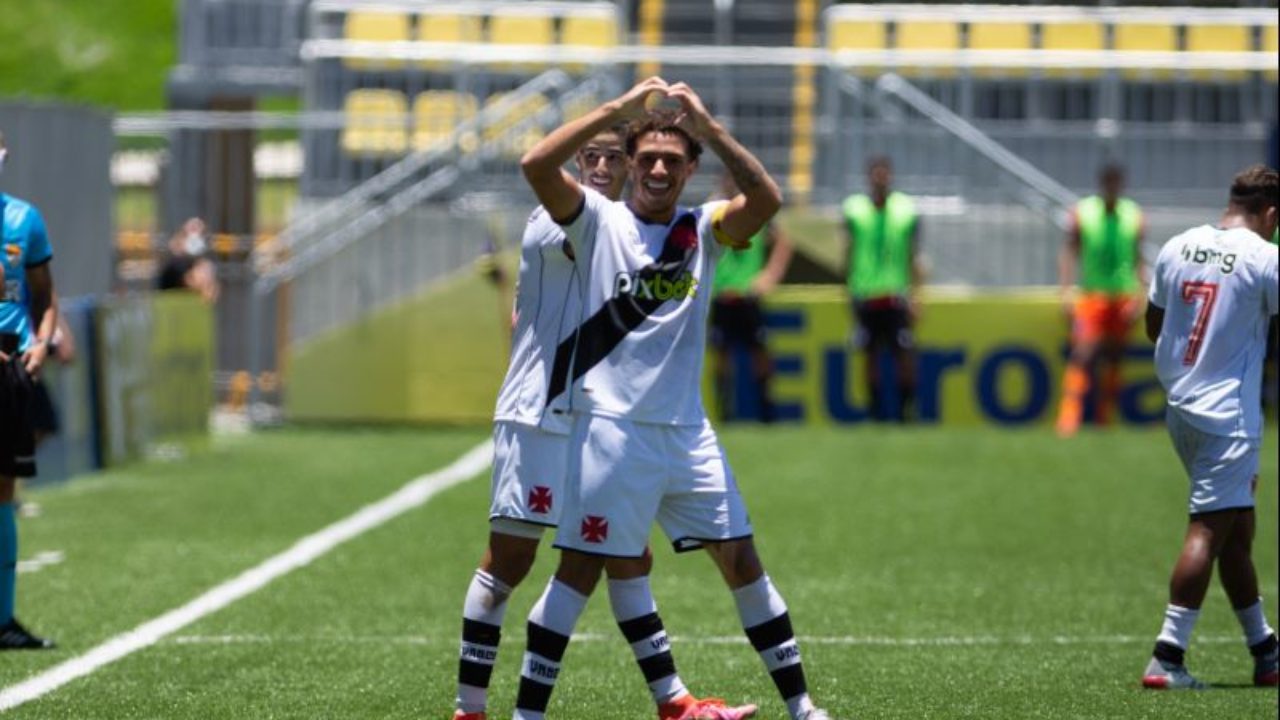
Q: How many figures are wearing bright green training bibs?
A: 3